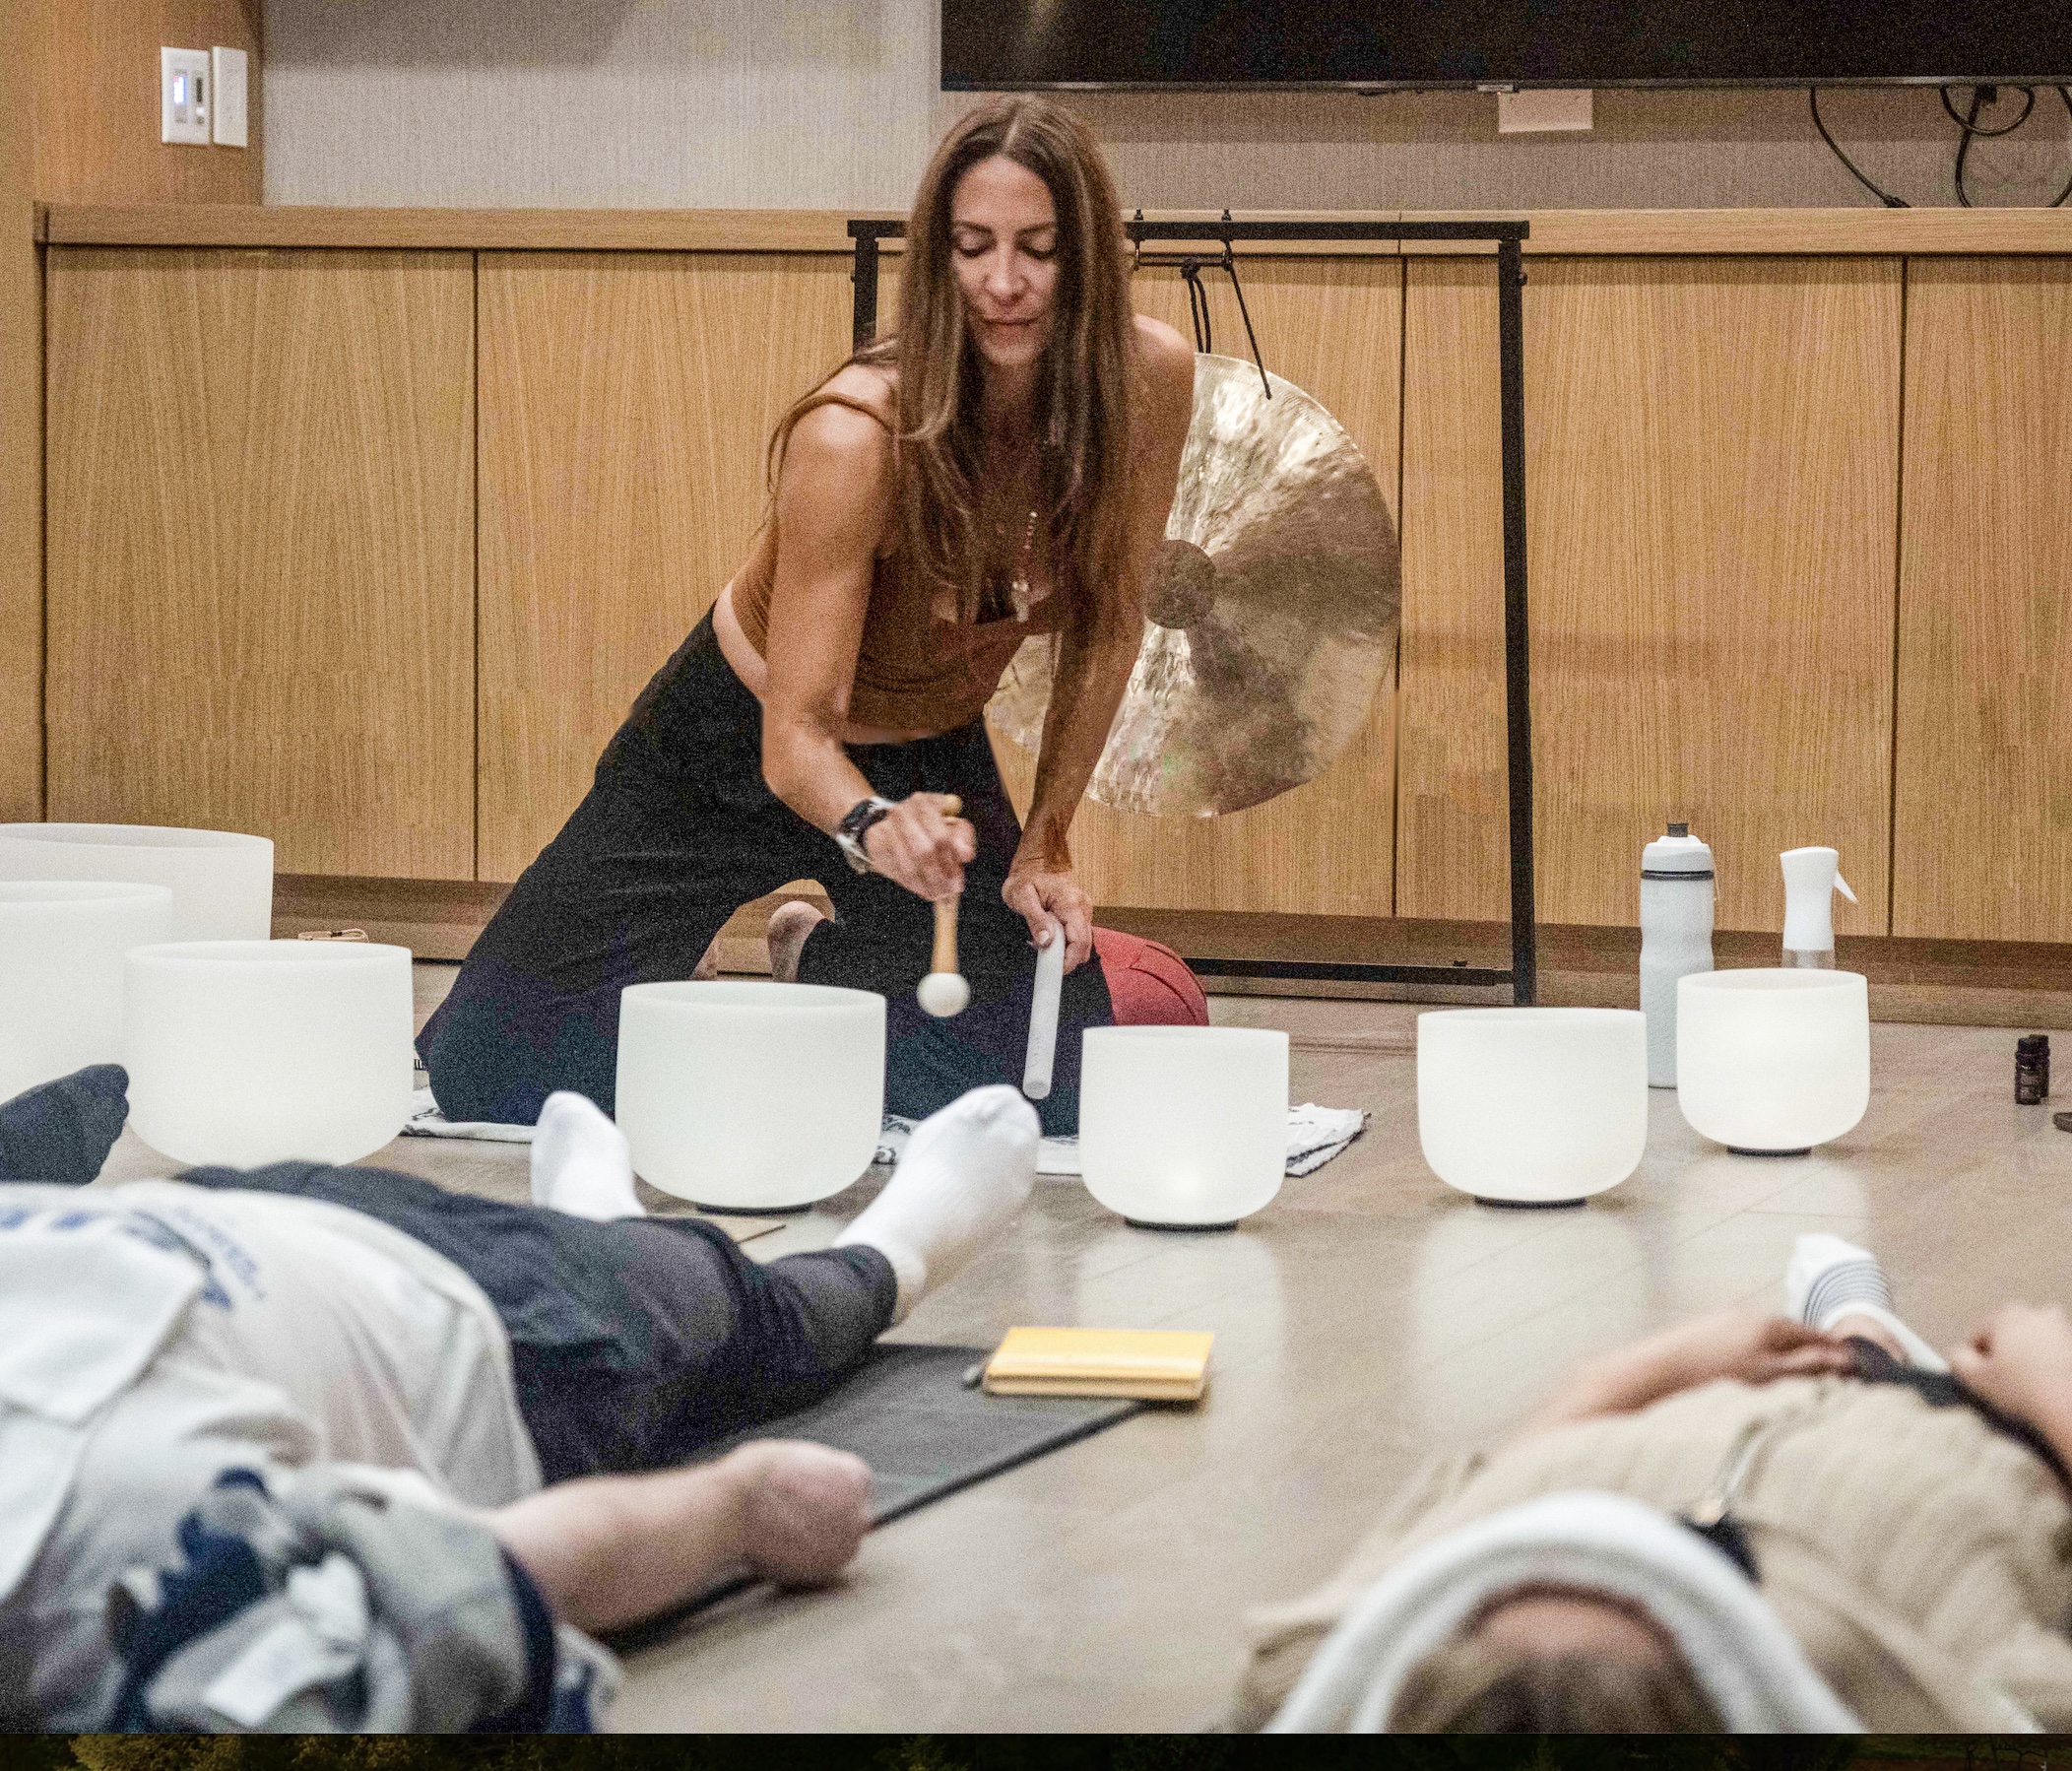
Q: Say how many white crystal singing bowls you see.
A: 7